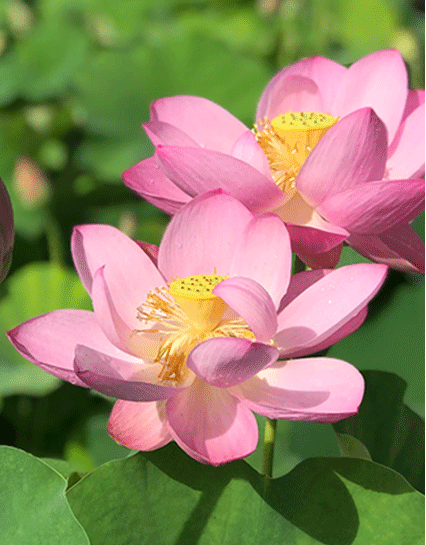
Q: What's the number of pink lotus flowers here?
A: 2